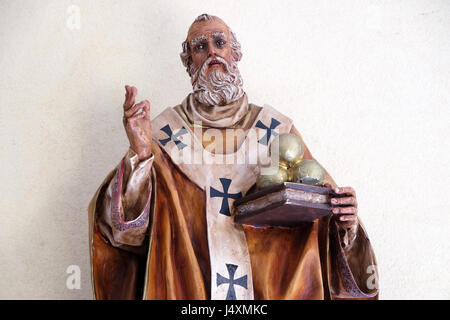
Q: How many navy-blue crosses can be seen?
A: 4